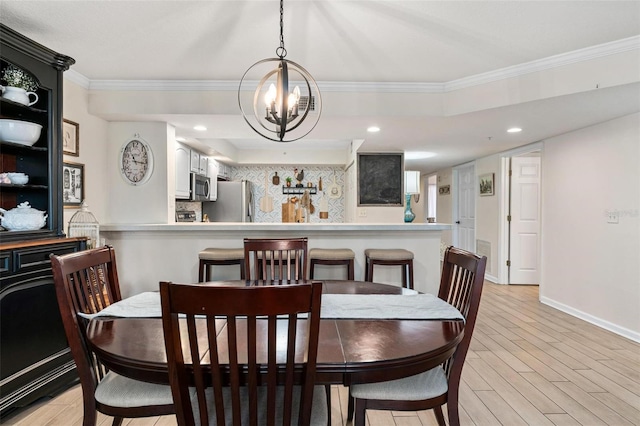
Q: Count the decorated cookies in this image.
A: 0